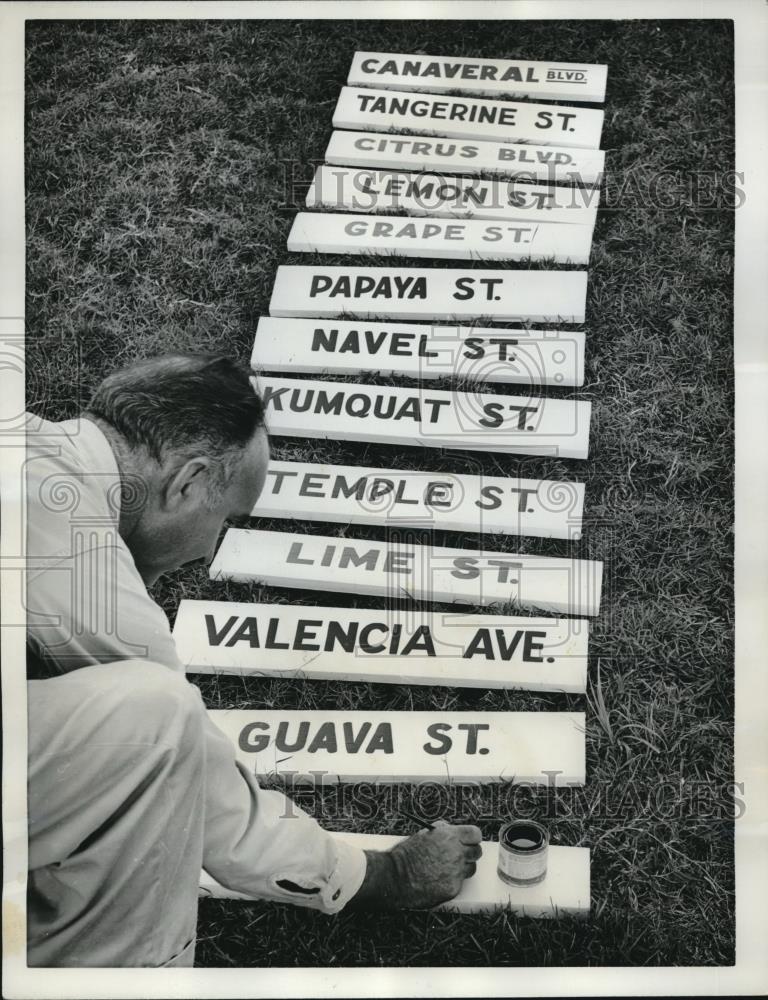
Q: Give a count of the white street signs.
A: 13